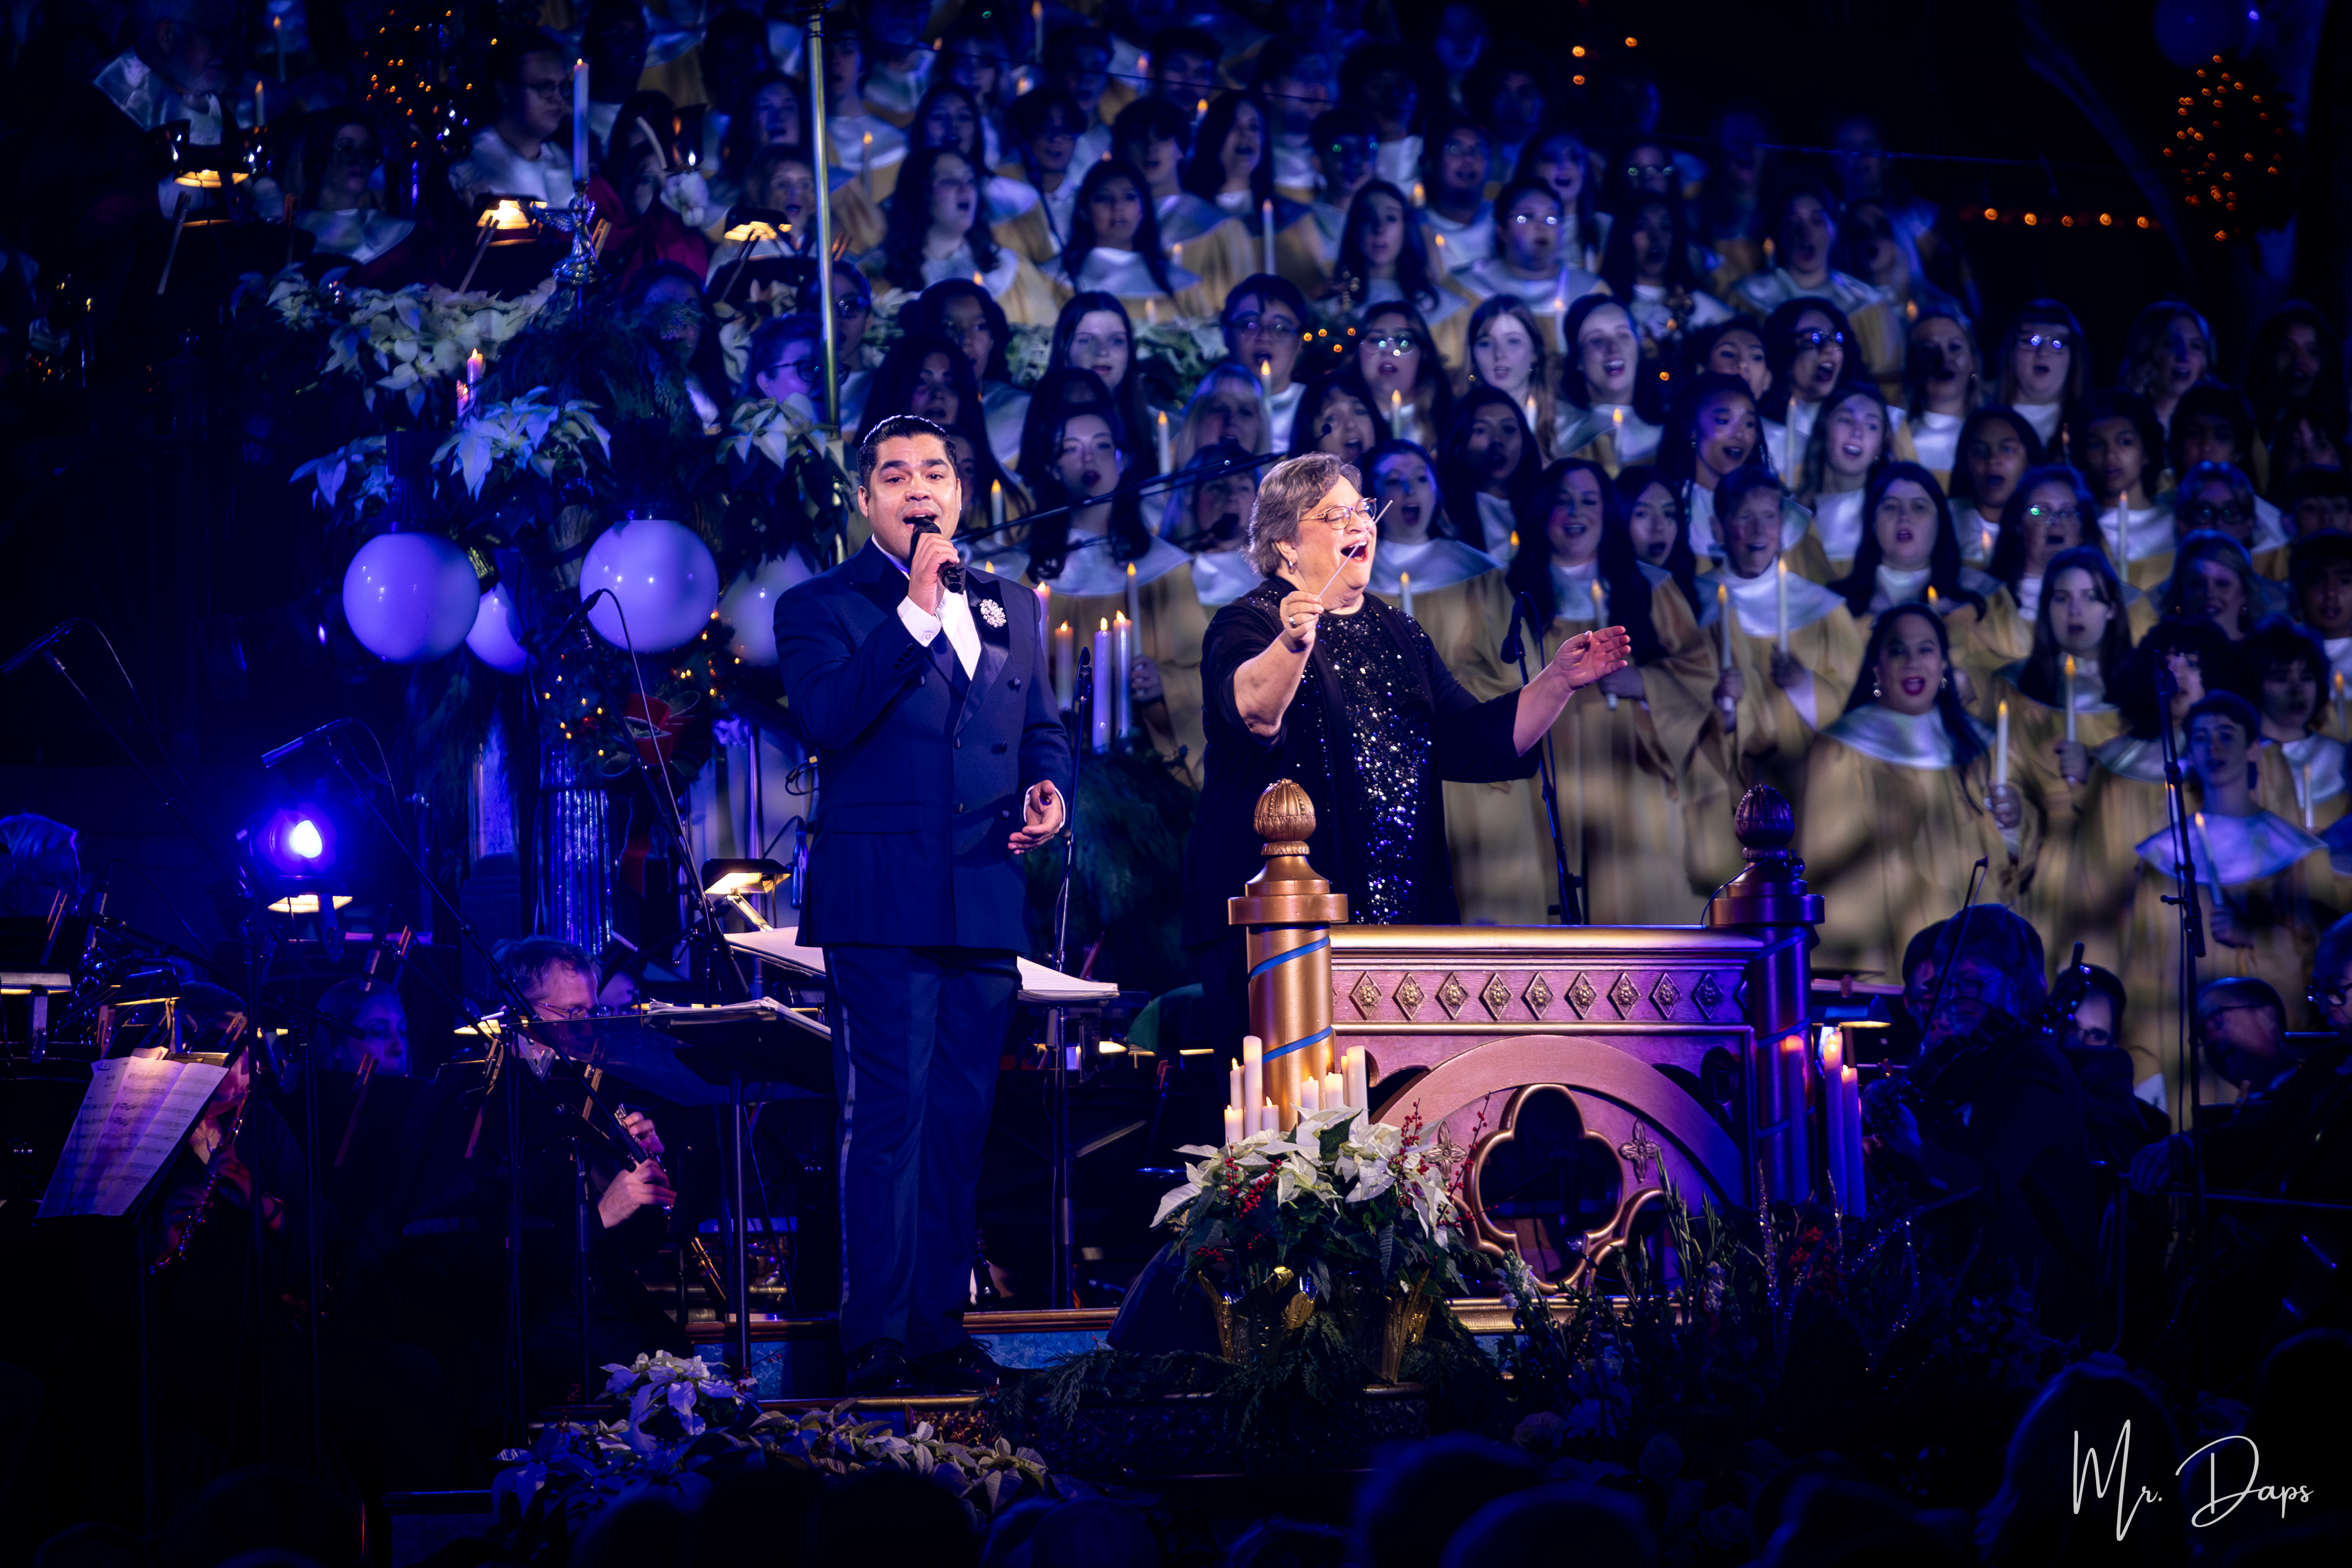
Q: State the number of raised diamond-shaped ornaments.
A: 9